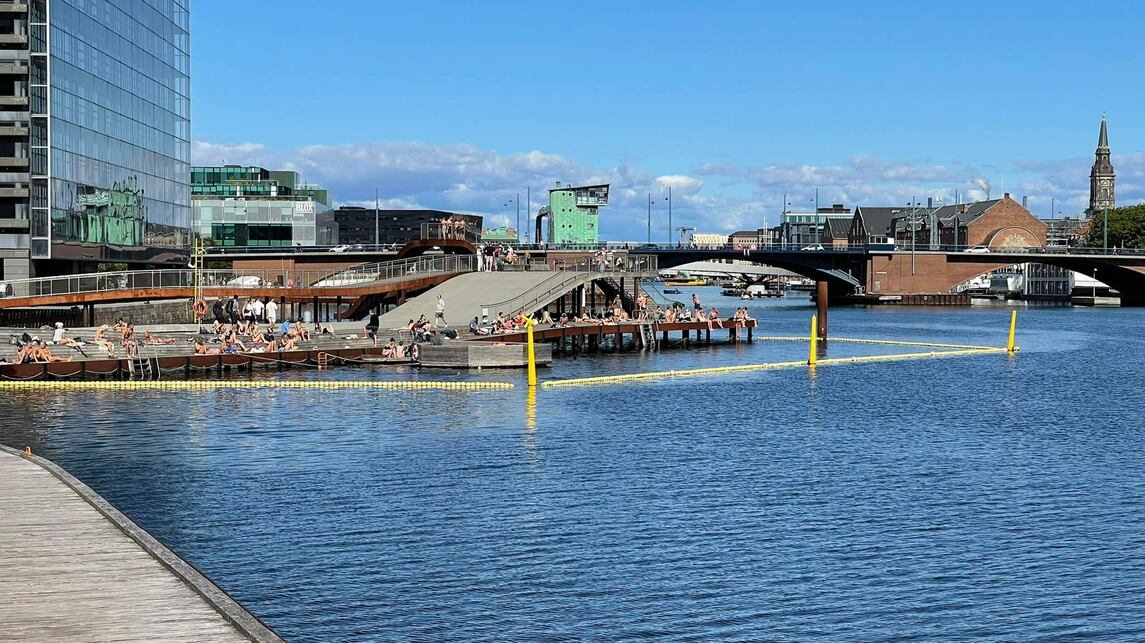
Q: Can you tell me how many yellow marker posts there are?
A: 3